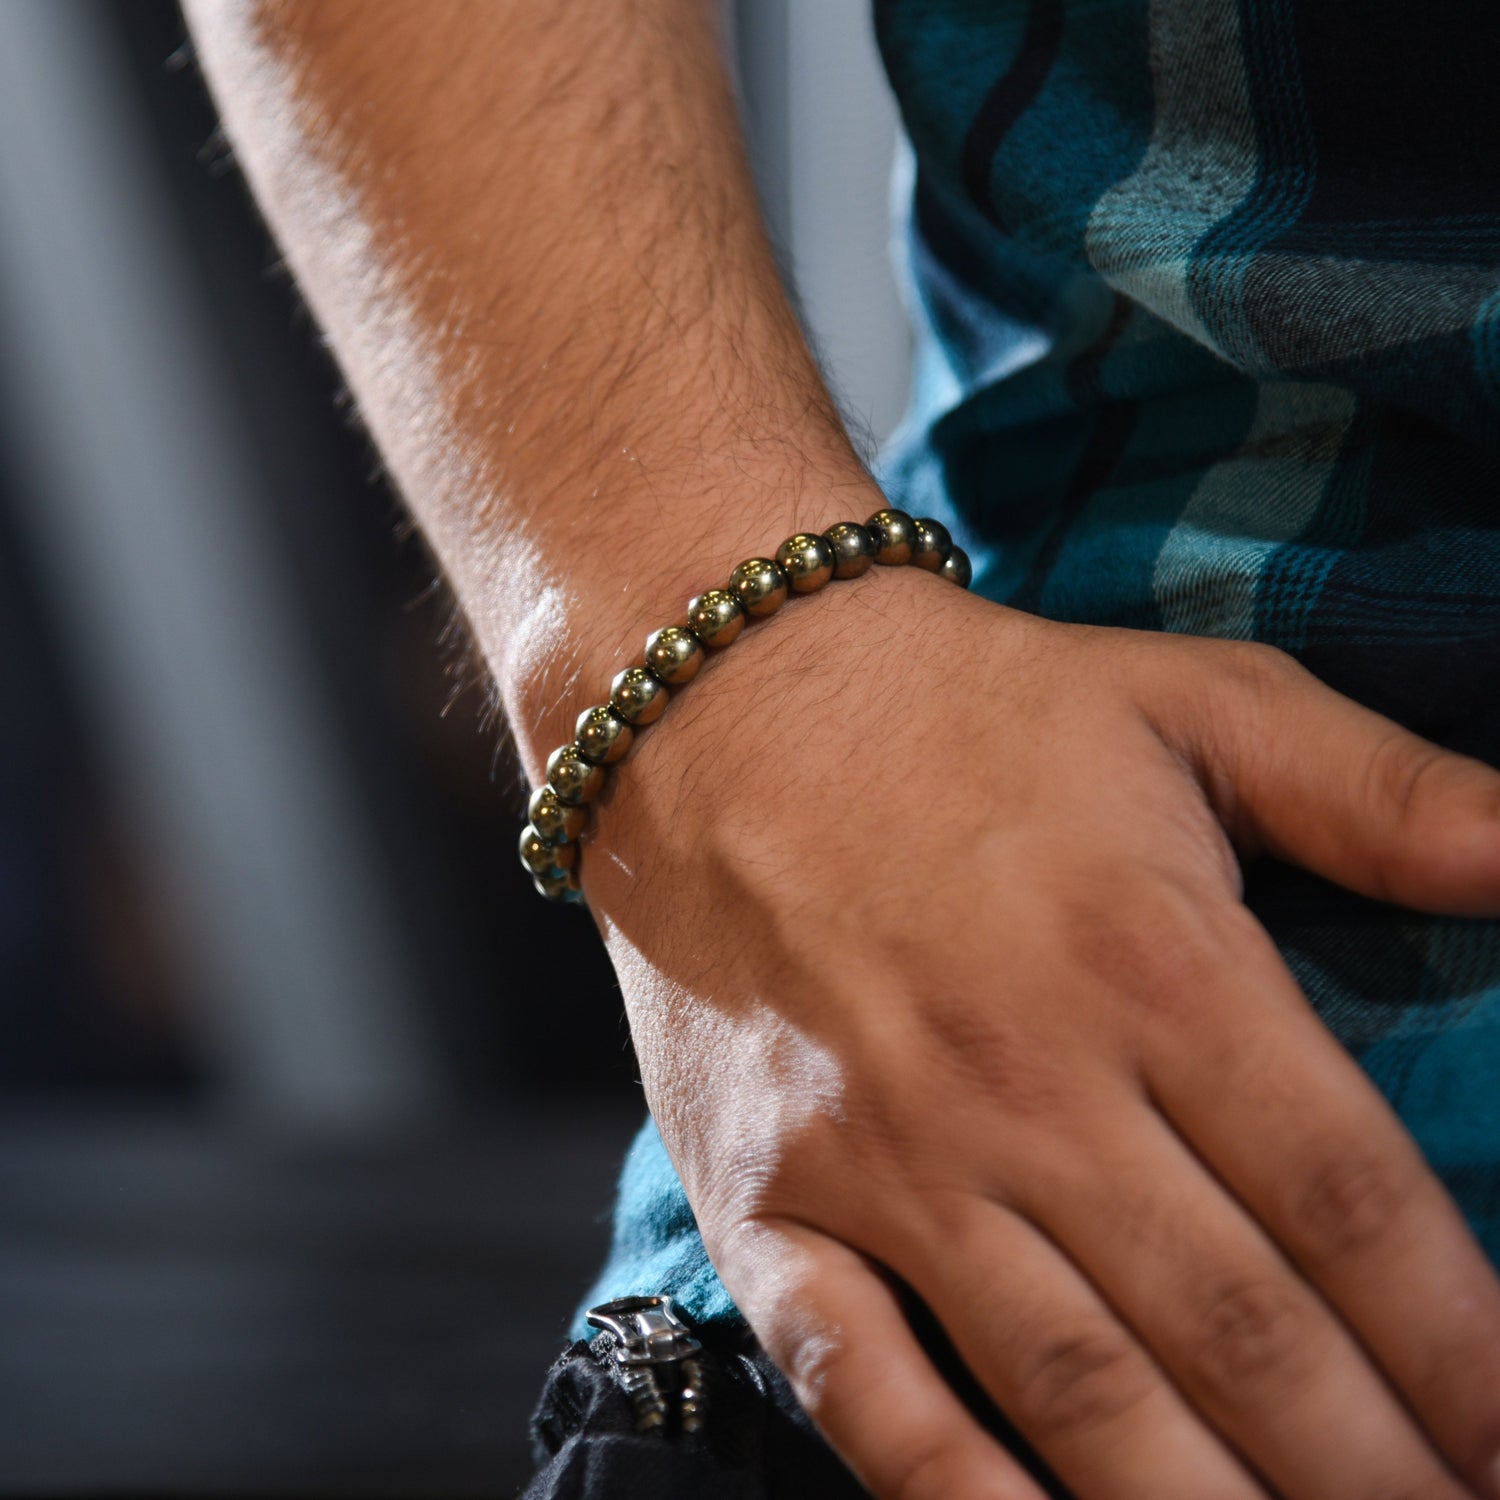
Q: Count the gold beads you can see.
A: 14